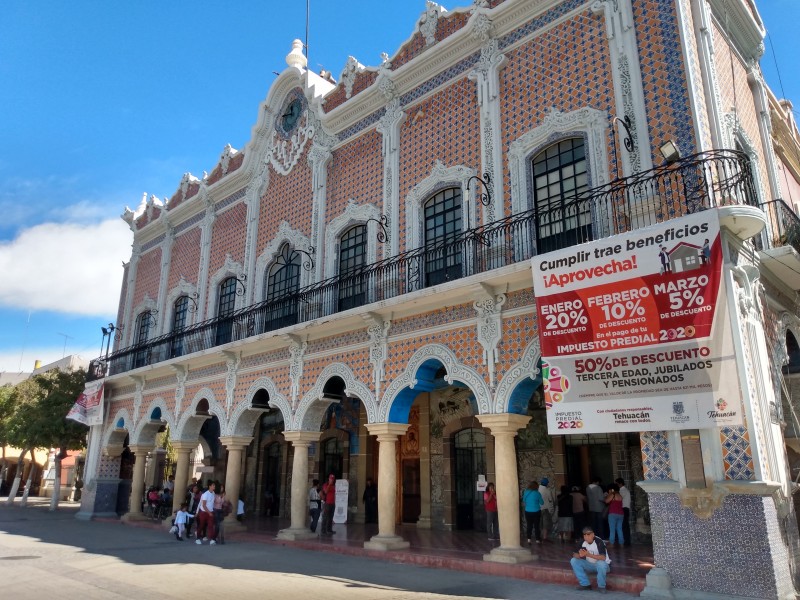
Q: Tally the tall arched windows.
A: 7